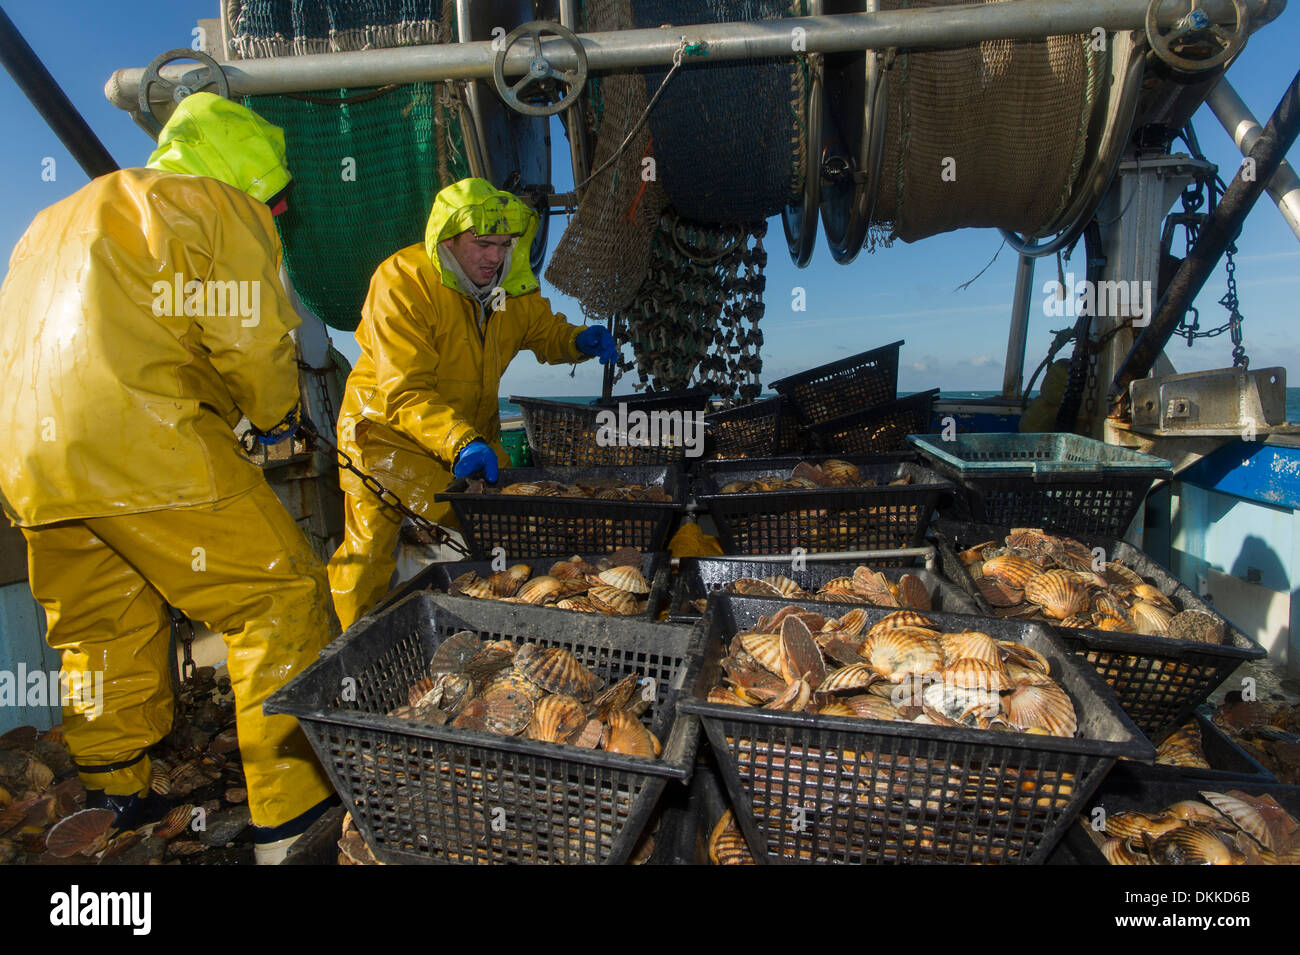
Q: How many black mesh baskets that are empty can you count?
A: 1